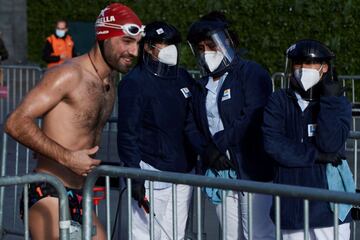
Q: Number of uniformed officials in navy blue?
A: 3